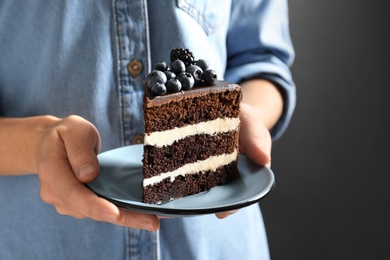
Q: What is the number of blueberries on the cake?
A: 10